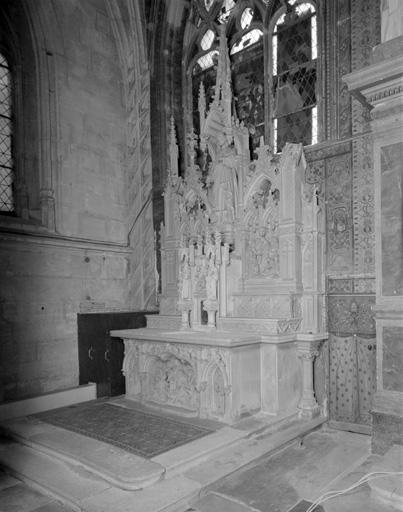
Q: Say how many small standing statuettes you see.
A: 2